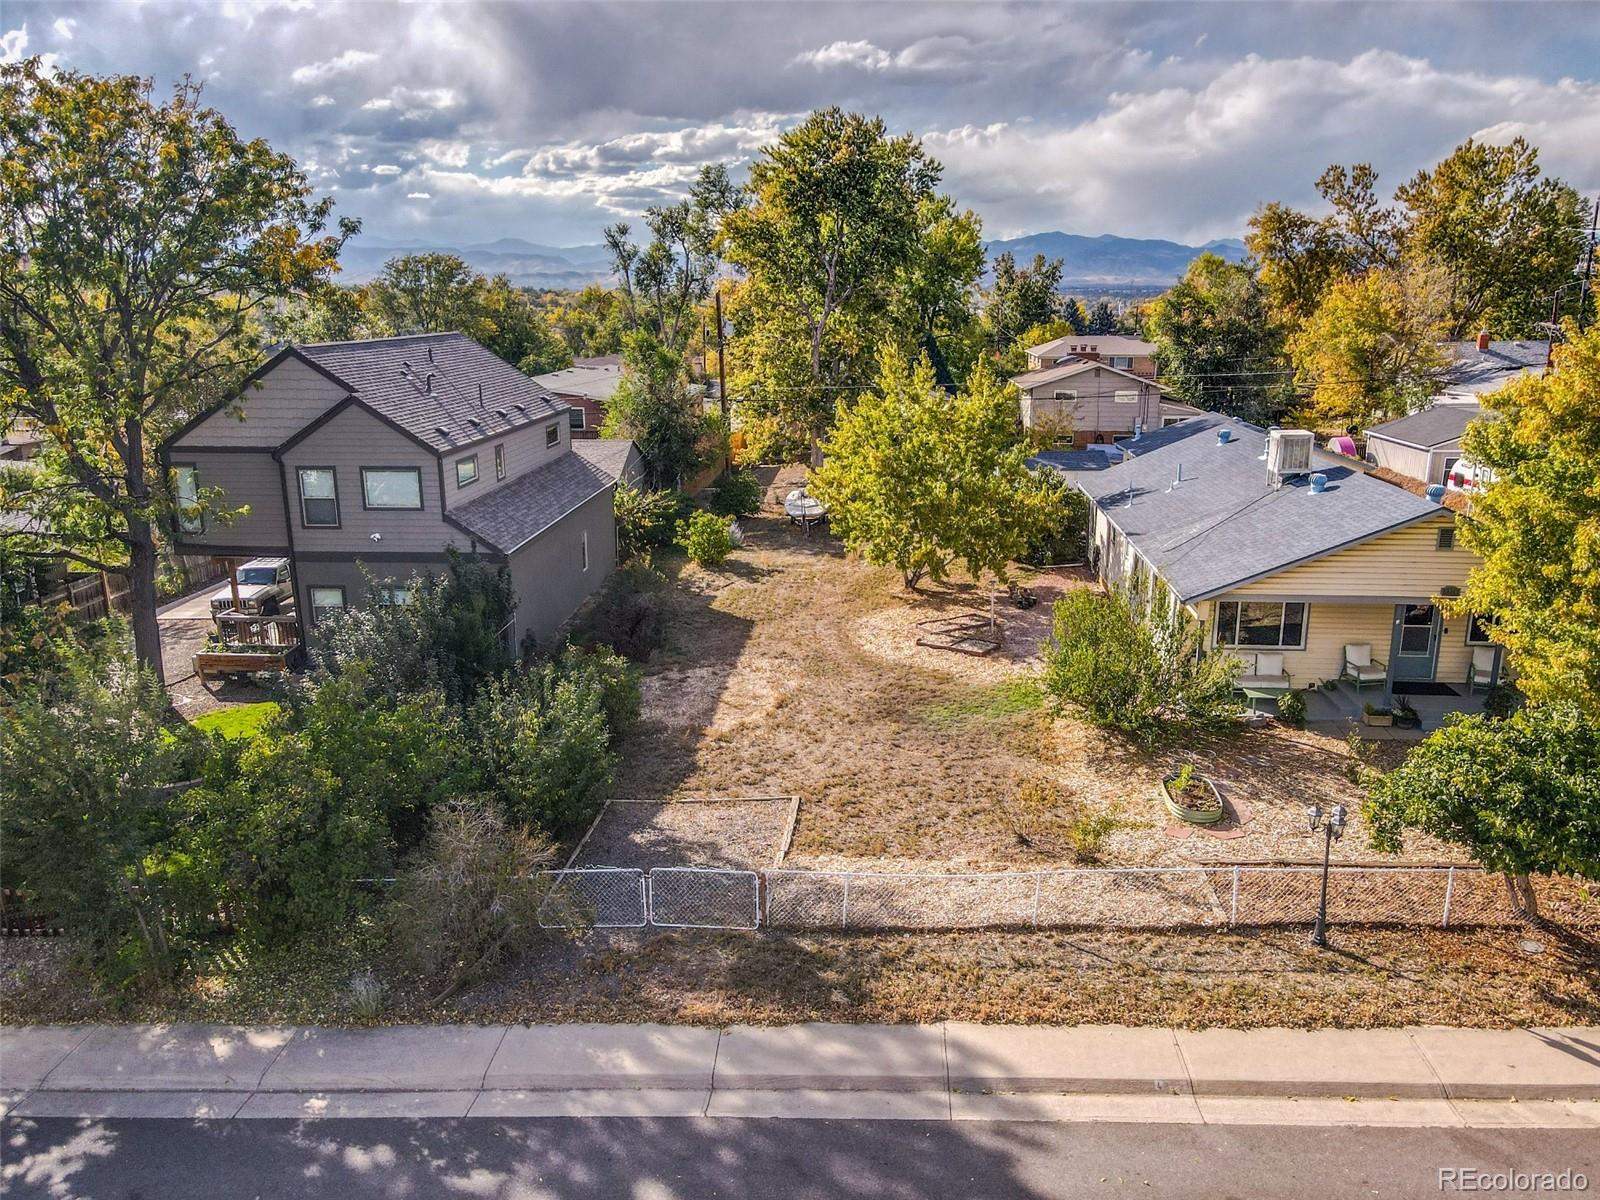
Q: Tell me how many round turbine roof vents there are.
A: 3